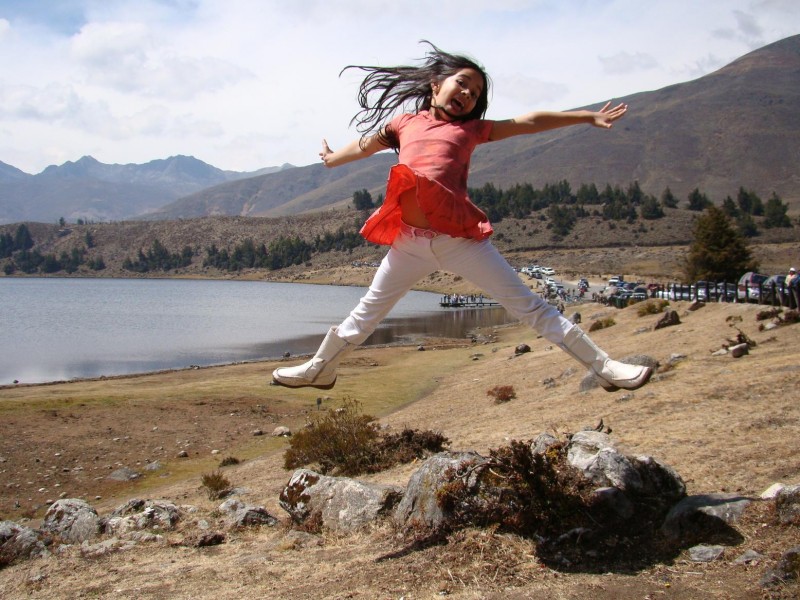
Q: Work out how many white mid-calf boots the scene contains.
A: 2